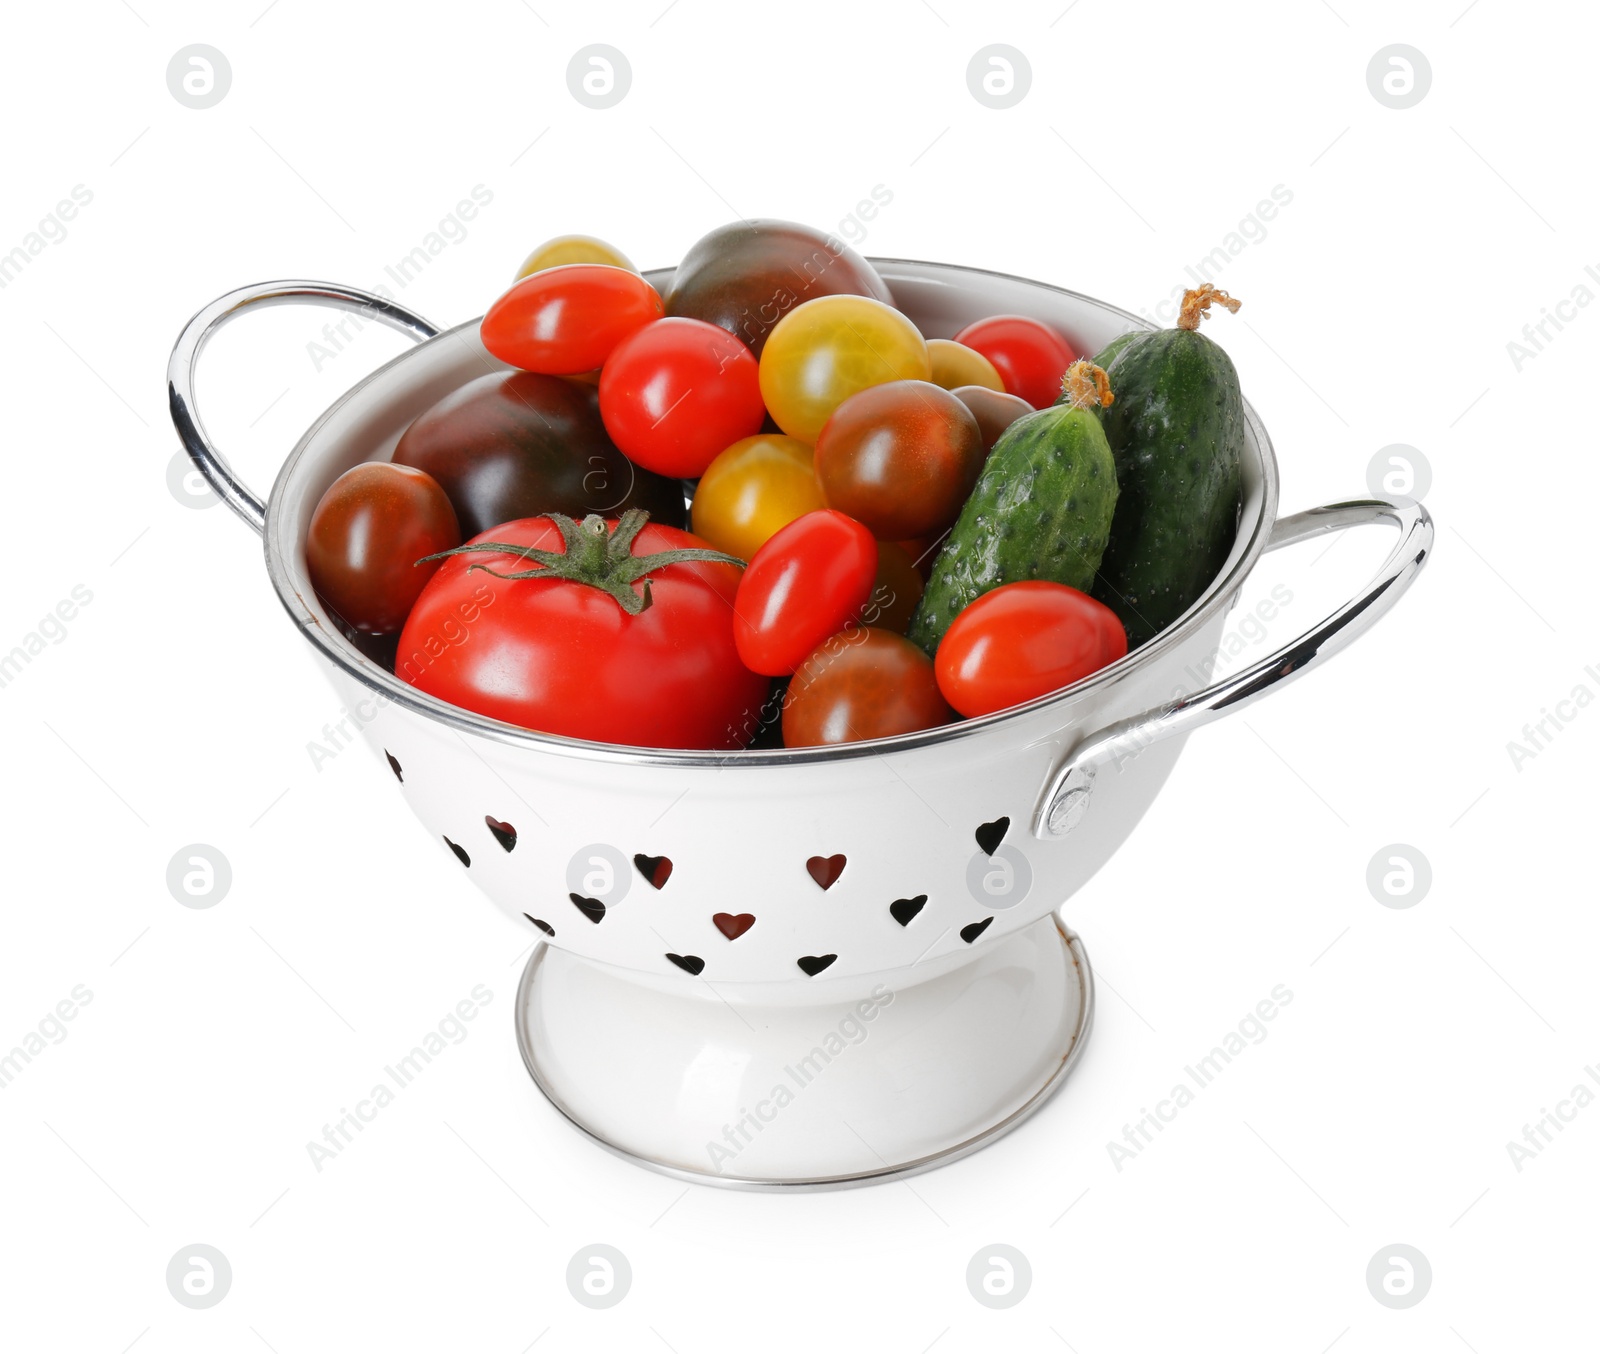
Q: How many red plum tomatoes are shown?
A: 3